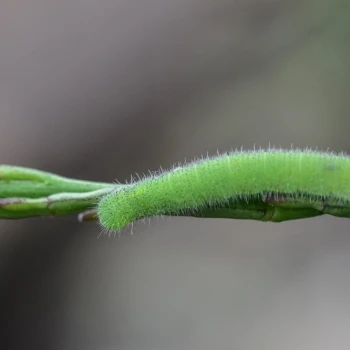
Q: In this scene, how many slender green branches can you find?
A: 1